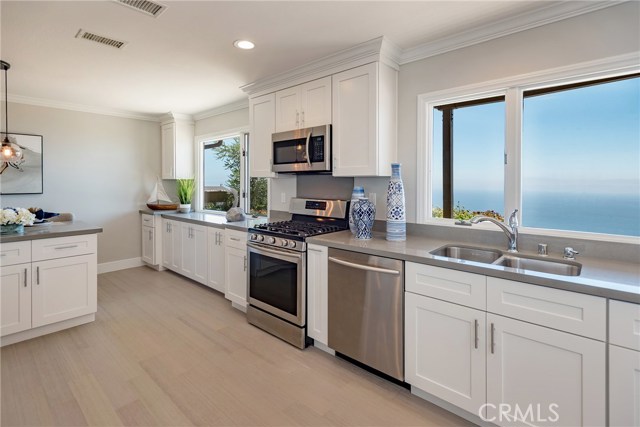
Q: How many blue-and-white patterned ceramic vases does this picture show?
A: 3